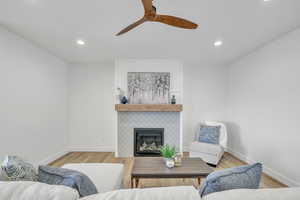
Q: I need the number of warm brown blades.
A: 3